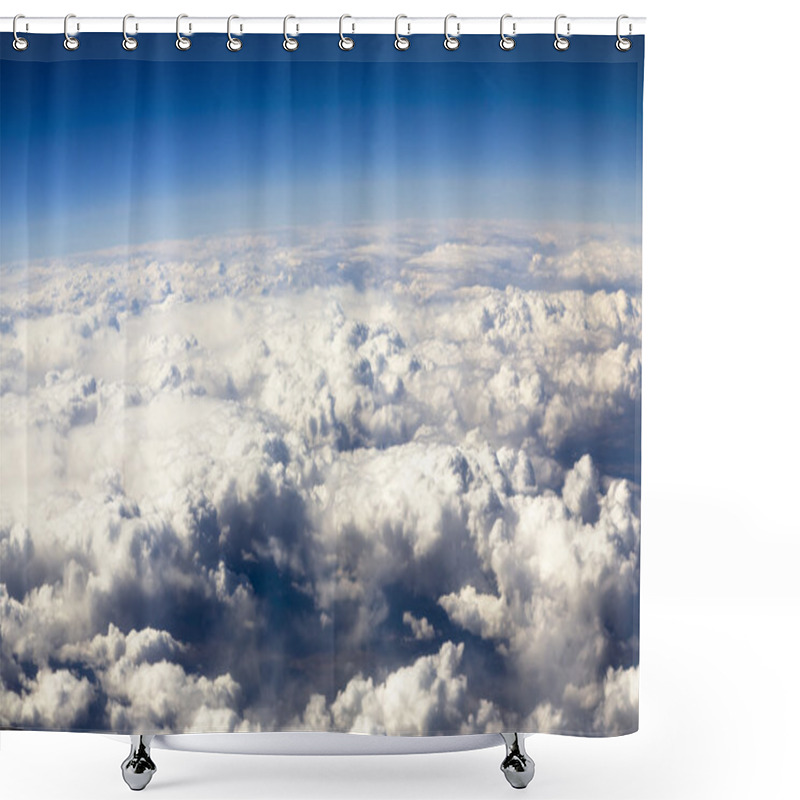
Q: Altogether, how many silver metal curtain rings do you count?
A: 12